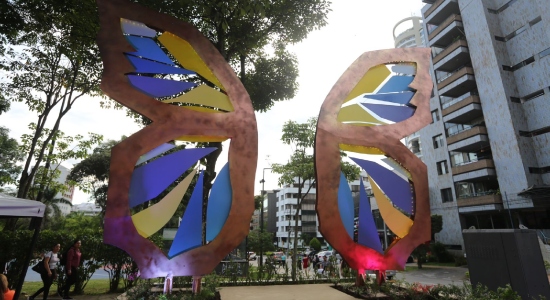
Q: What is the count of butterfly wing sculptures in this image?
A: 2